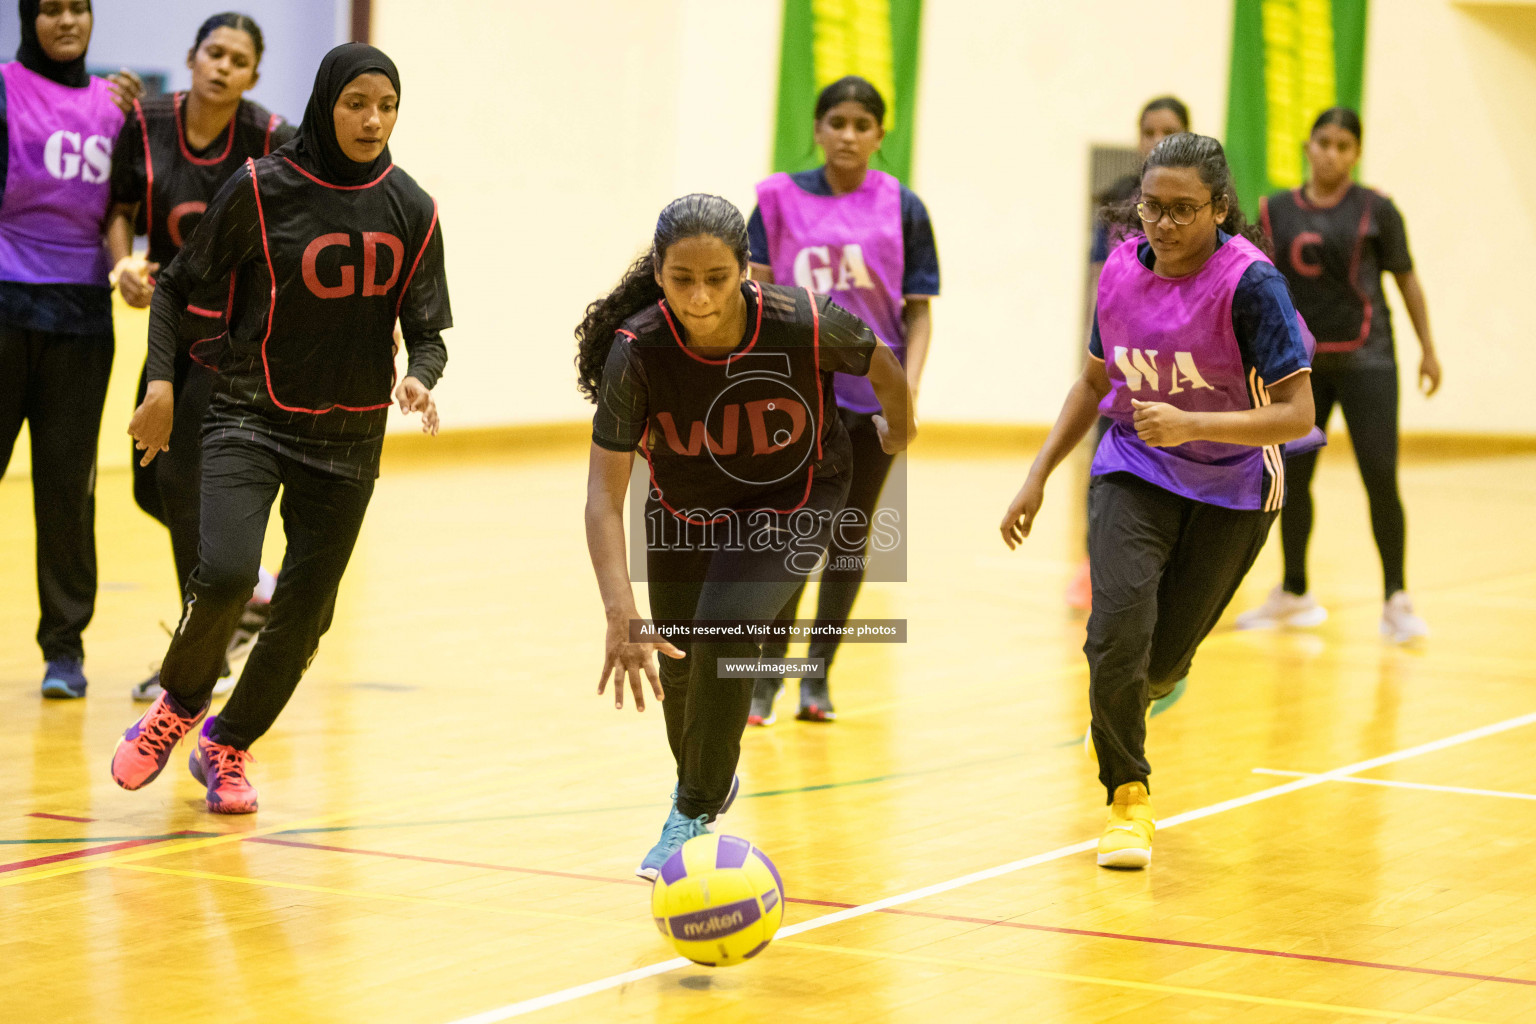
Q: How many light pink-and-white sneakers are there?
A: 2